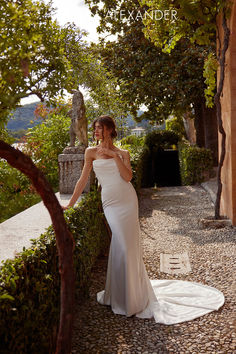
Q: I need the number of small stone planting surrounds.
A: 1